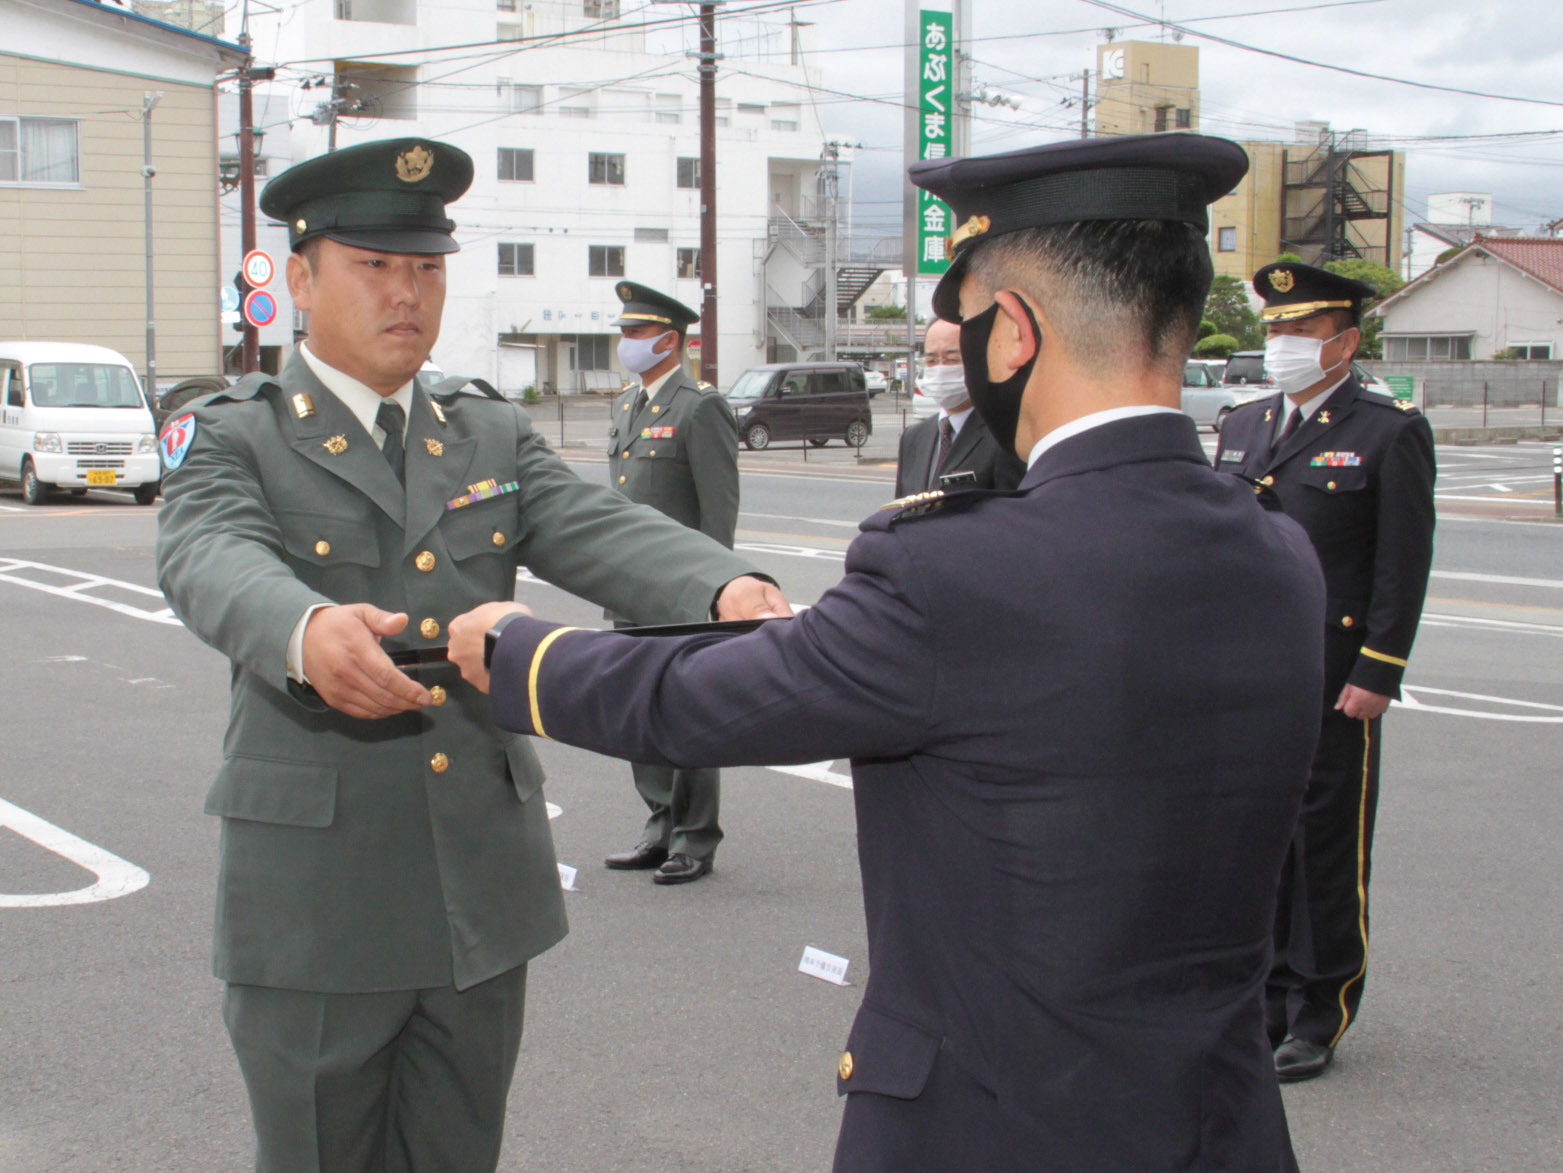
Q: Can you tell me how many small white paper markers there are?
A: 2